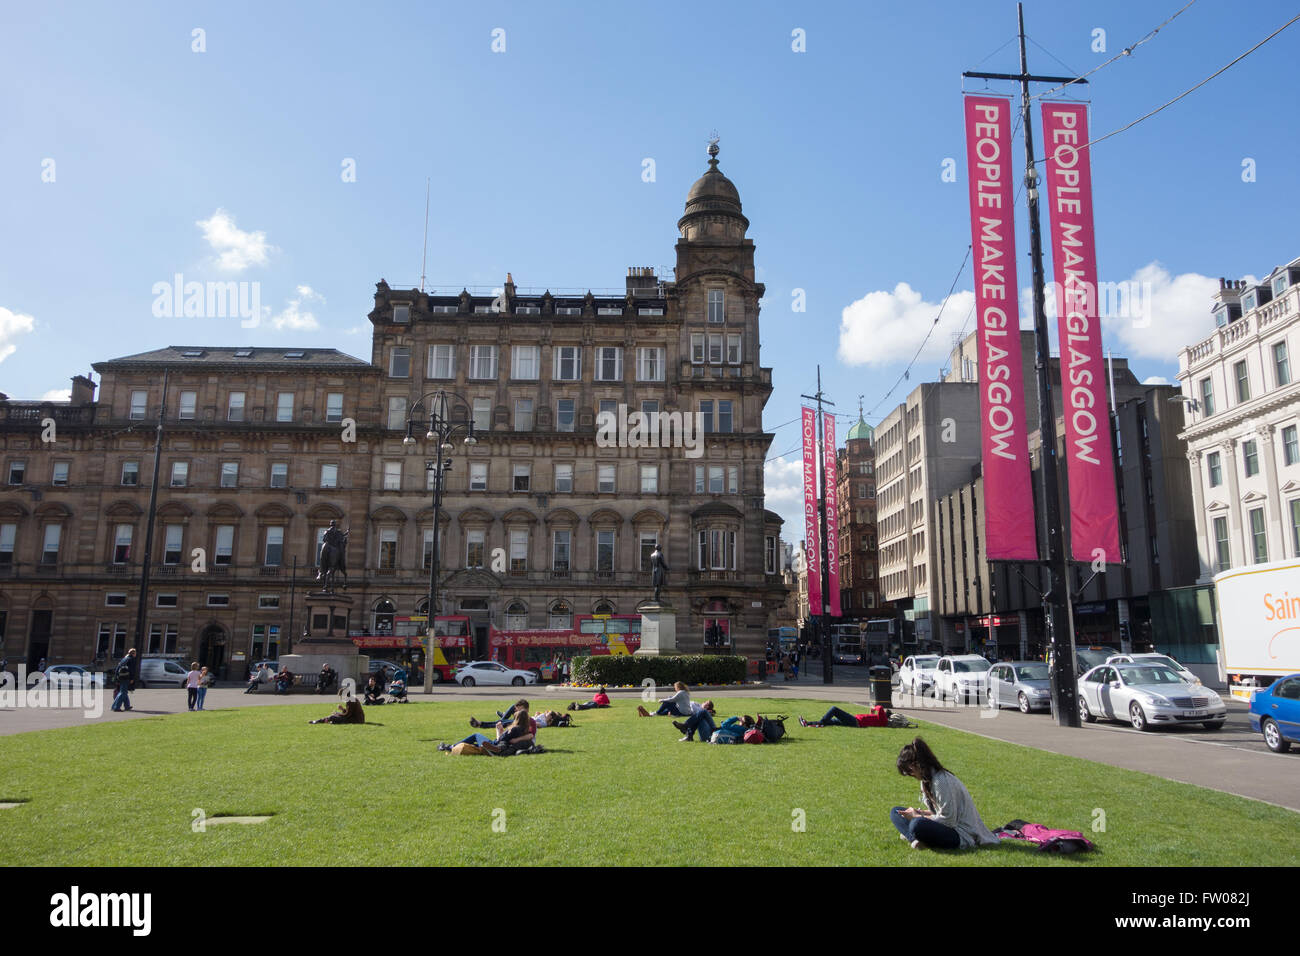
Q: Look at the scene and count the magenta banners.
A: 4